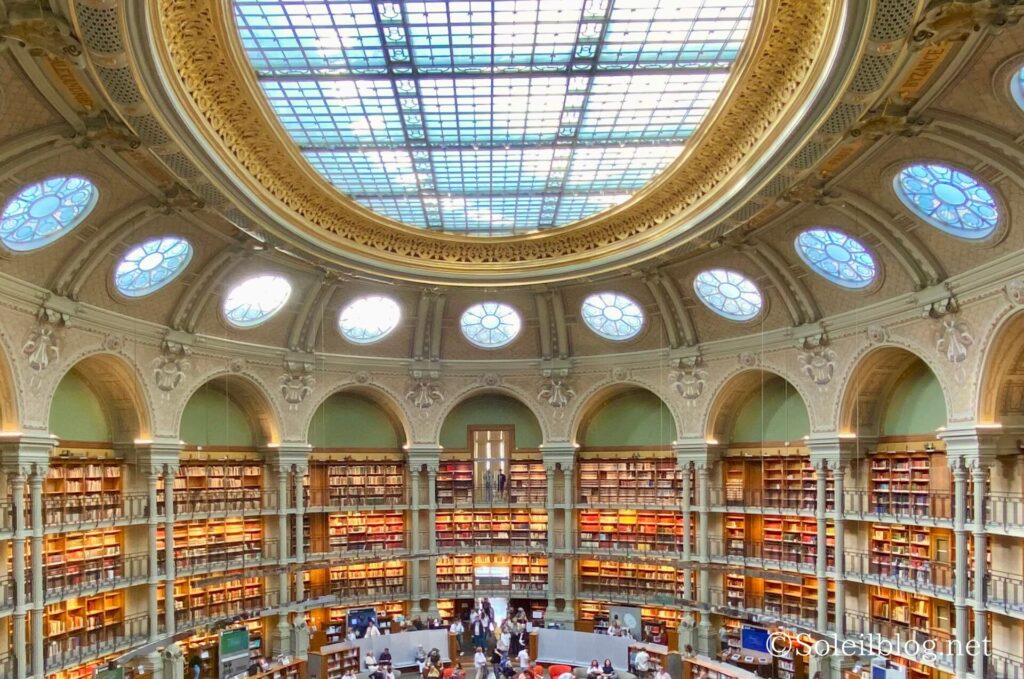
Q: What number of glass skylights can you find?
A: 11